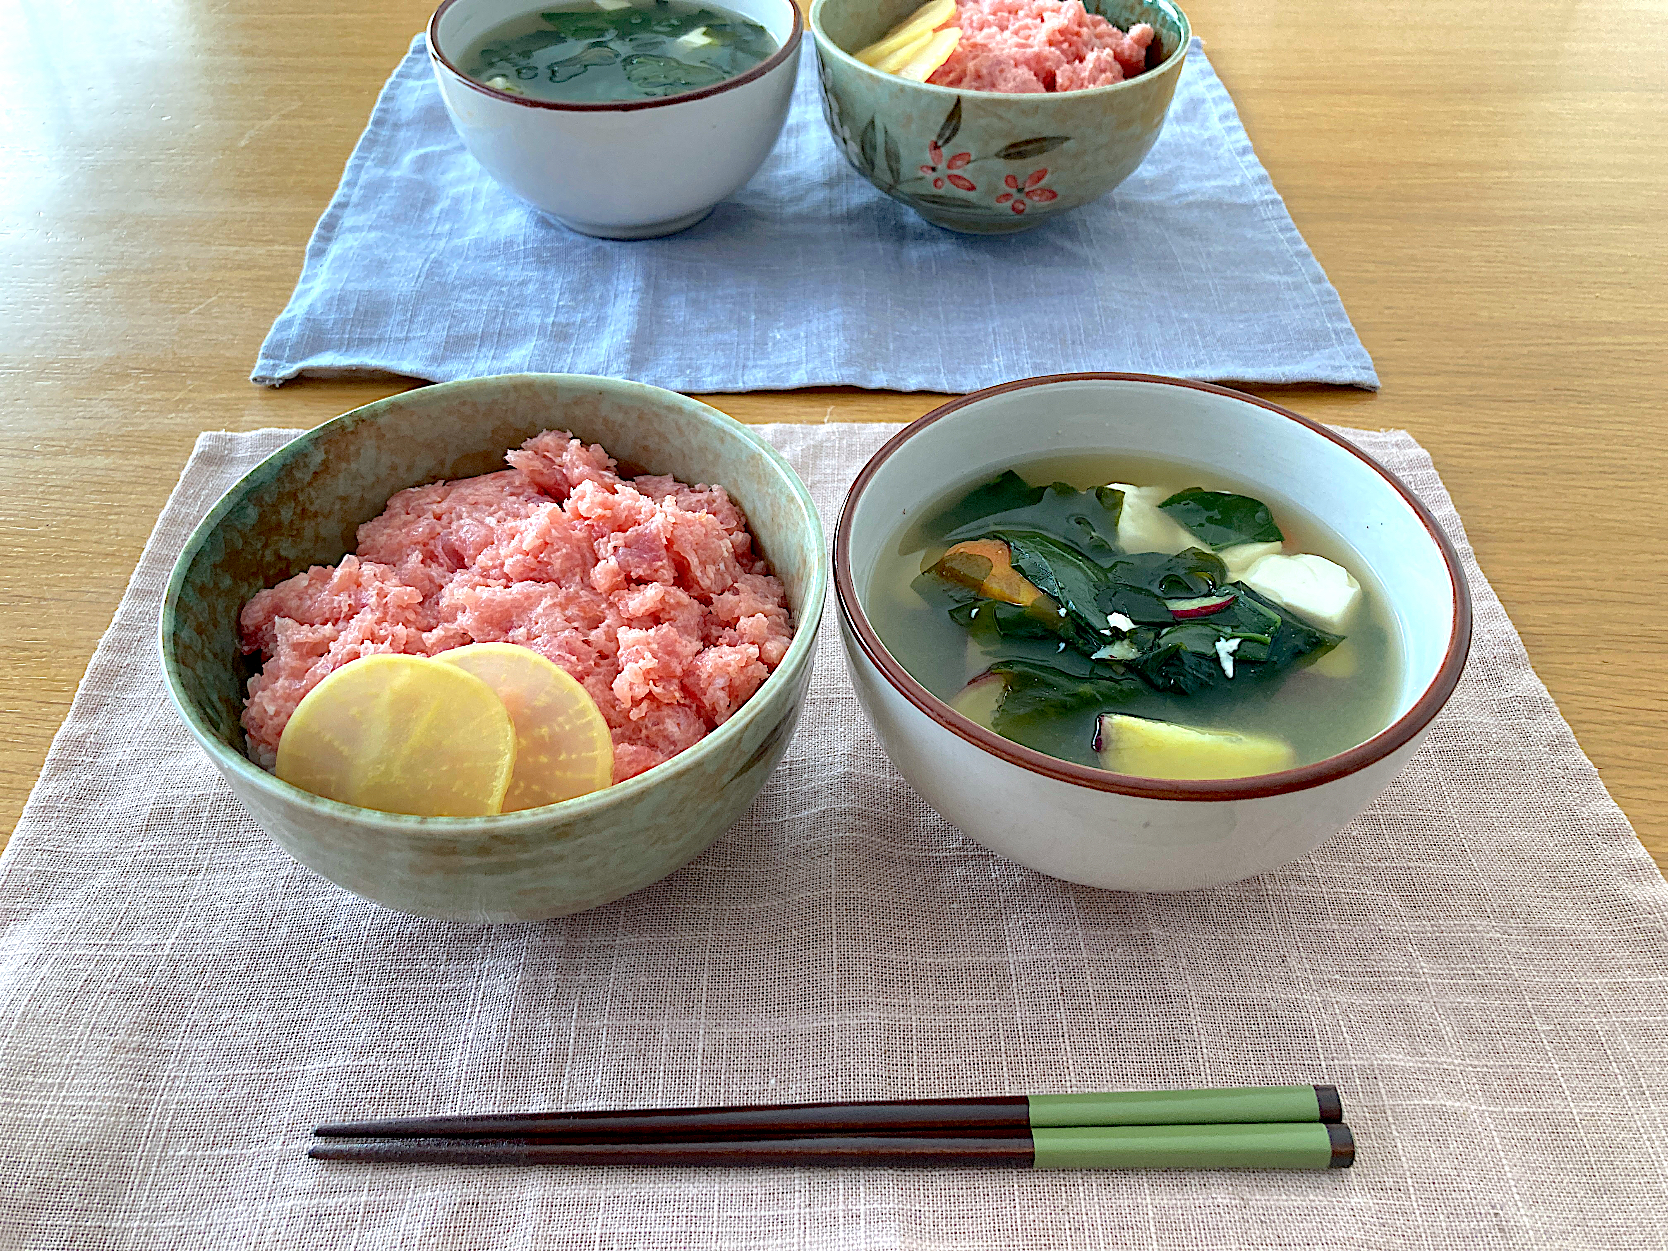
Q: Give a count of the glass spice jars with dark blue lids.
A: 0